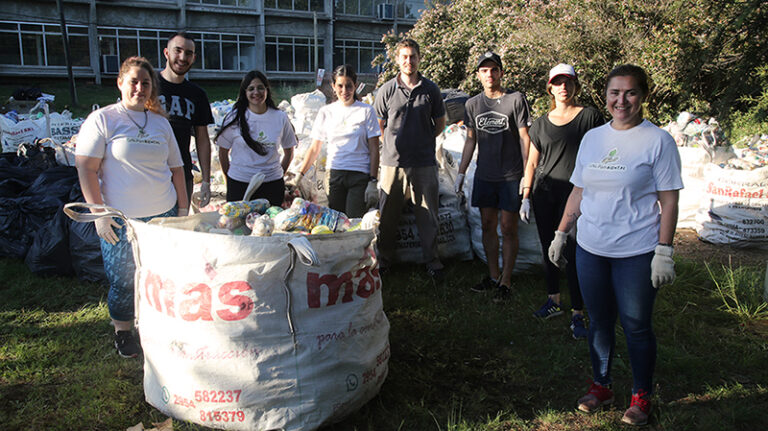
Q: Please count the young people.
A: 8